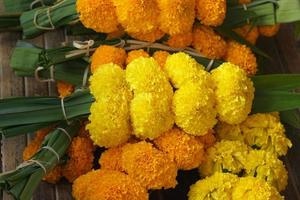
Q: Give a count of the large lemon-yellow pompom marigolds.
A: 7